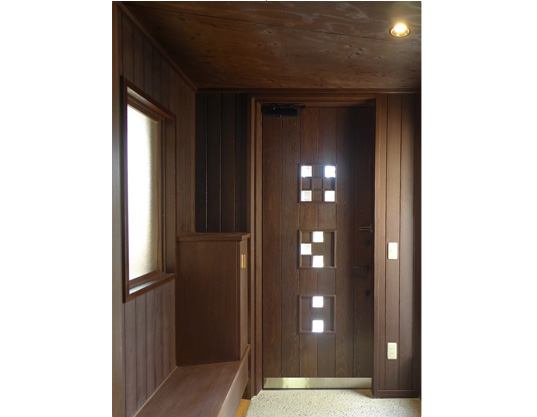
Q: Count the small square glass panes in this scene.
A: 9